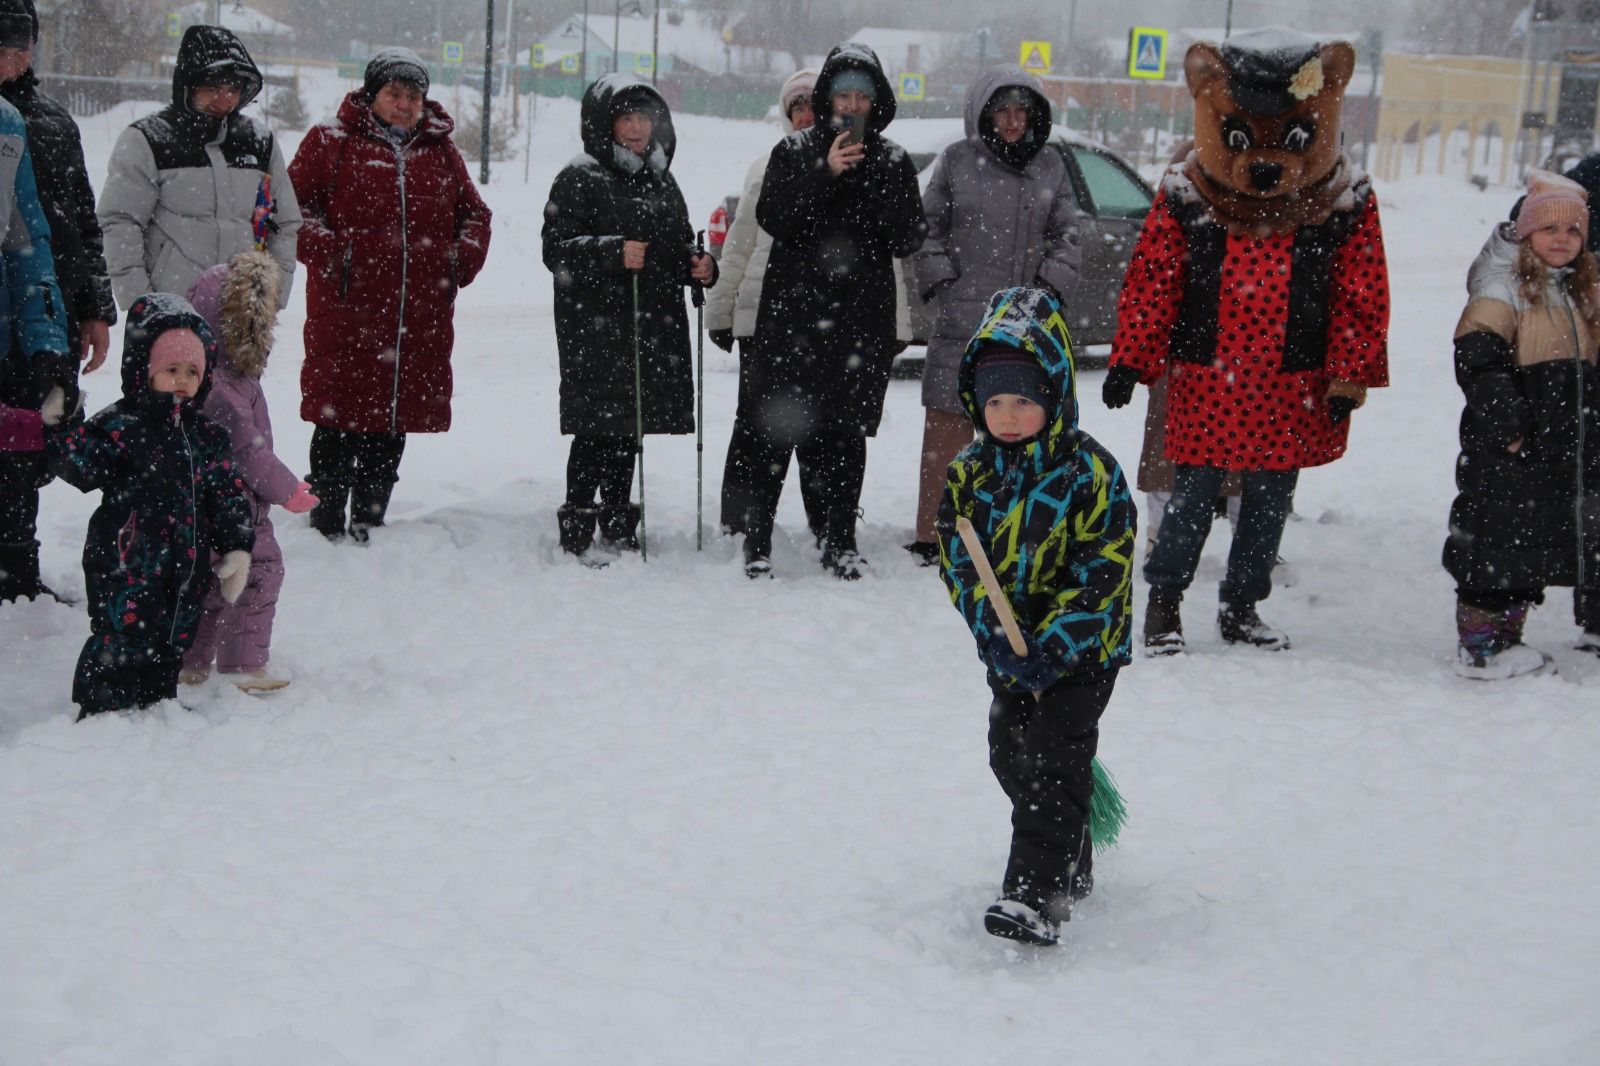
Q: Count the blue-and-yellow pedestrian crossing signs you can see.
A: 7